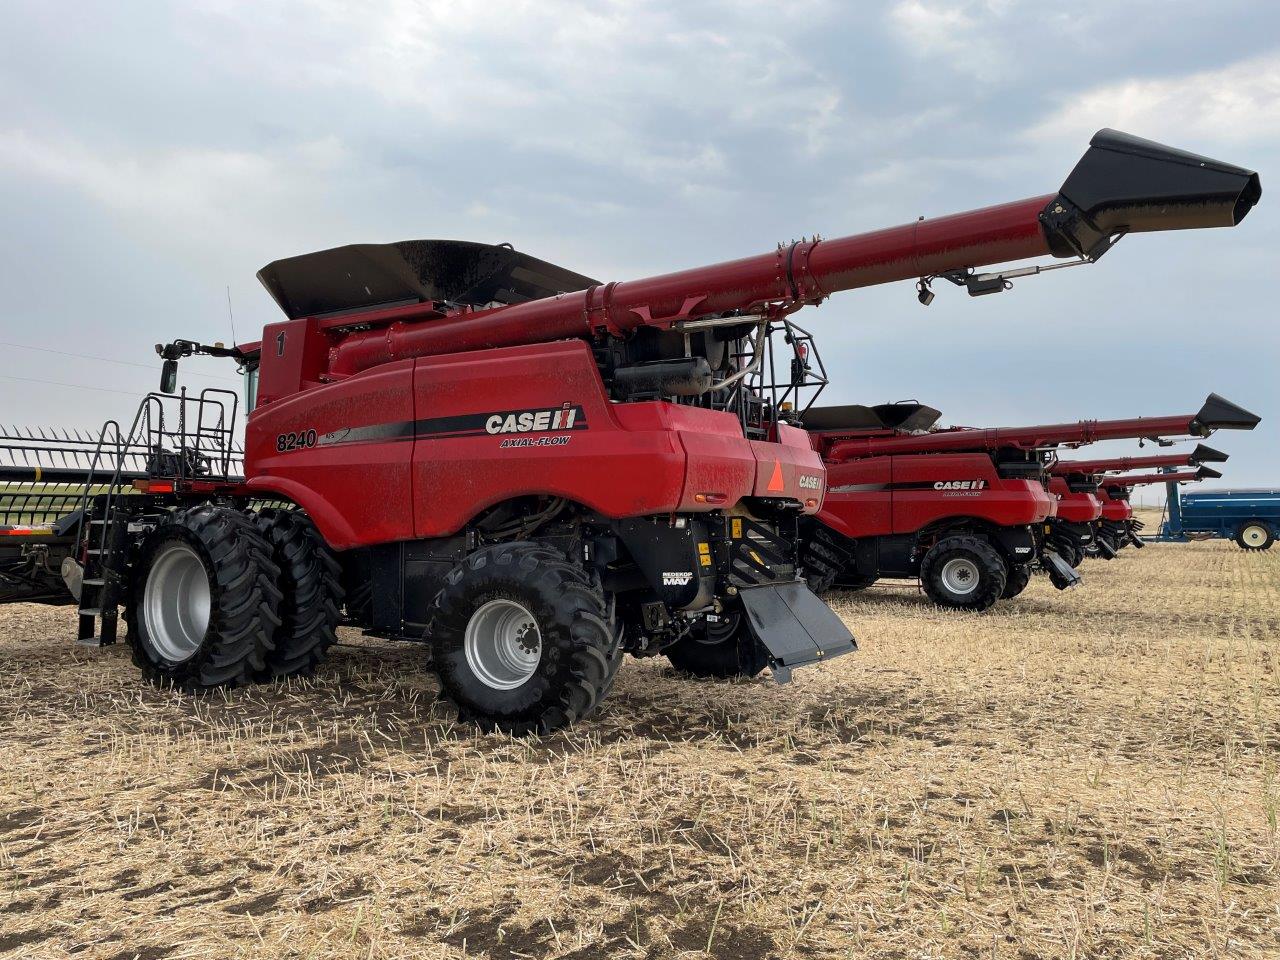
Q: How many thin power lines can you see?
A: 2